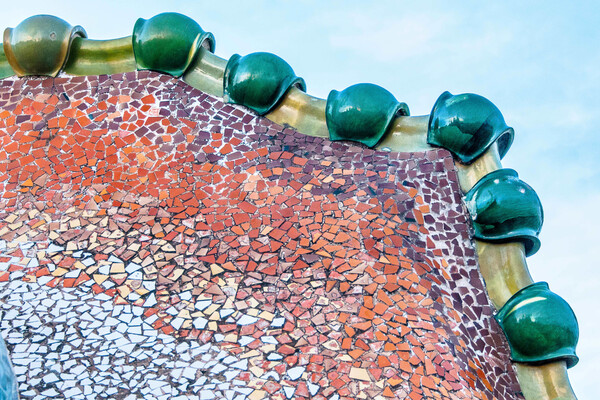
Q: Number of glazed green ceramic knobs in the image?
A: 7